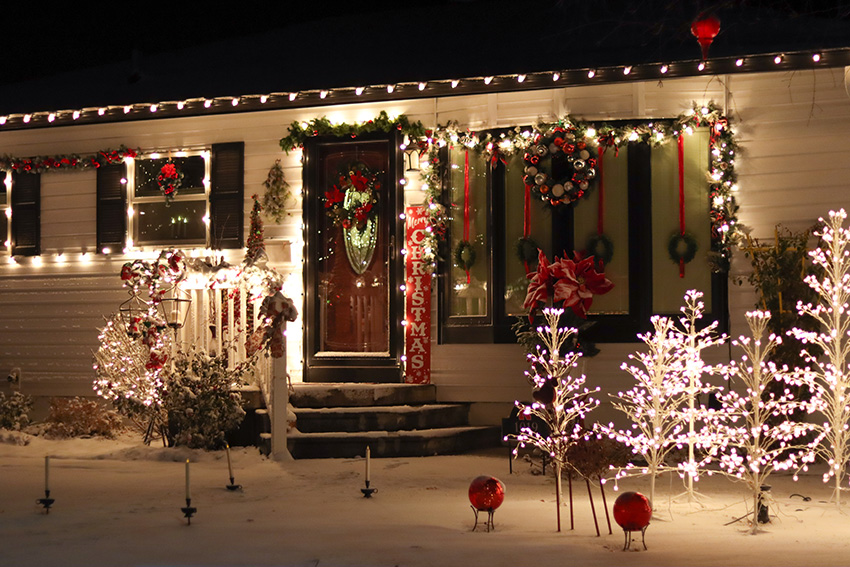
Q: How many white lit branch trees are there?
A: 5